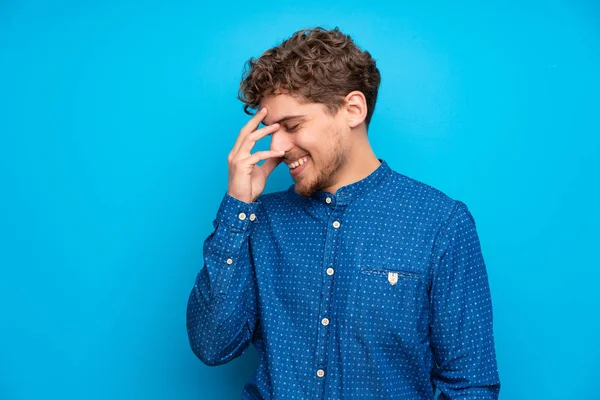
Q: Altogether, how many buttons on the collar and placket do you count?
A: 5